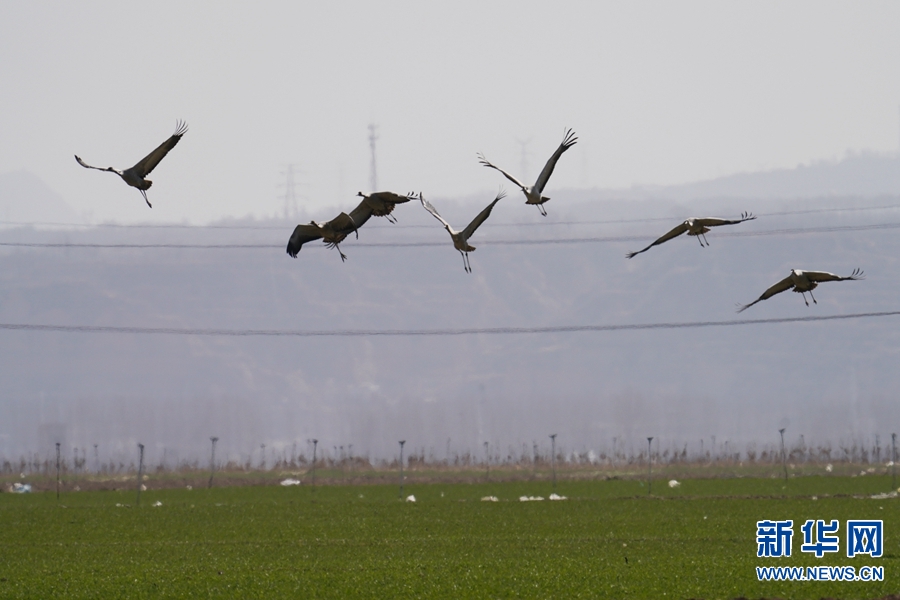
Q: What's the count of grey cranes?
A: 7